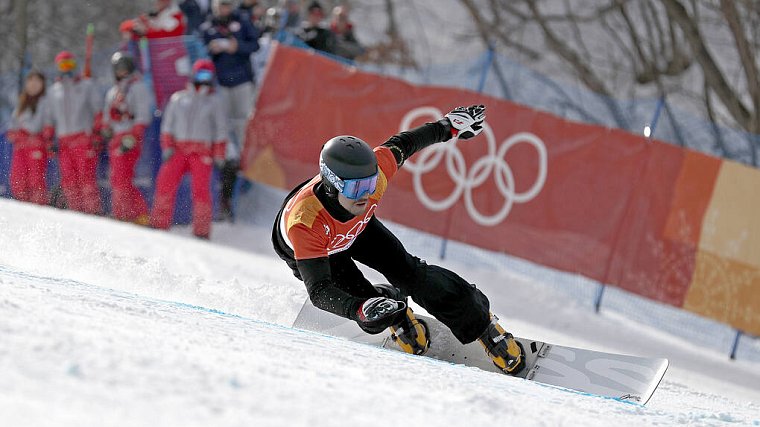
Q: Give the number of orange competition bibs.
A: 1